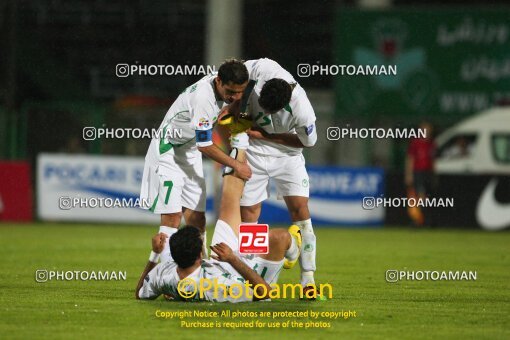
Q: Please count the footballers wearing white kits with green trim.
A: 3